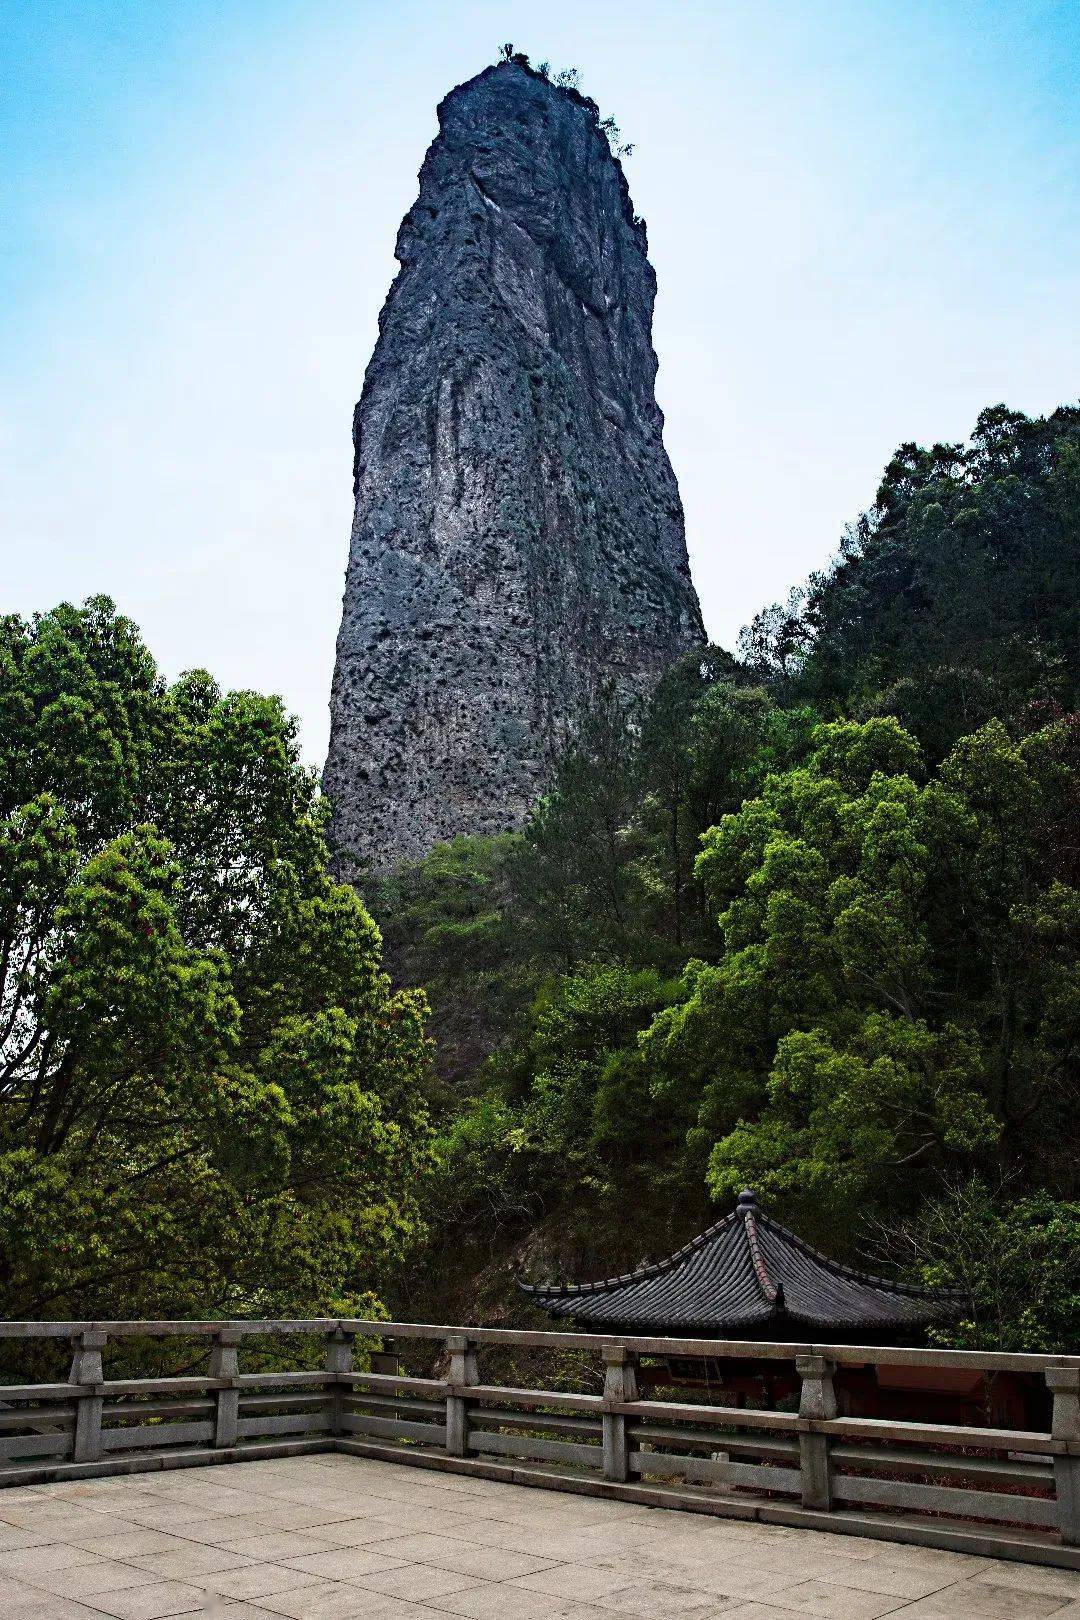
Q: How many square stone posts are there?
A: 7